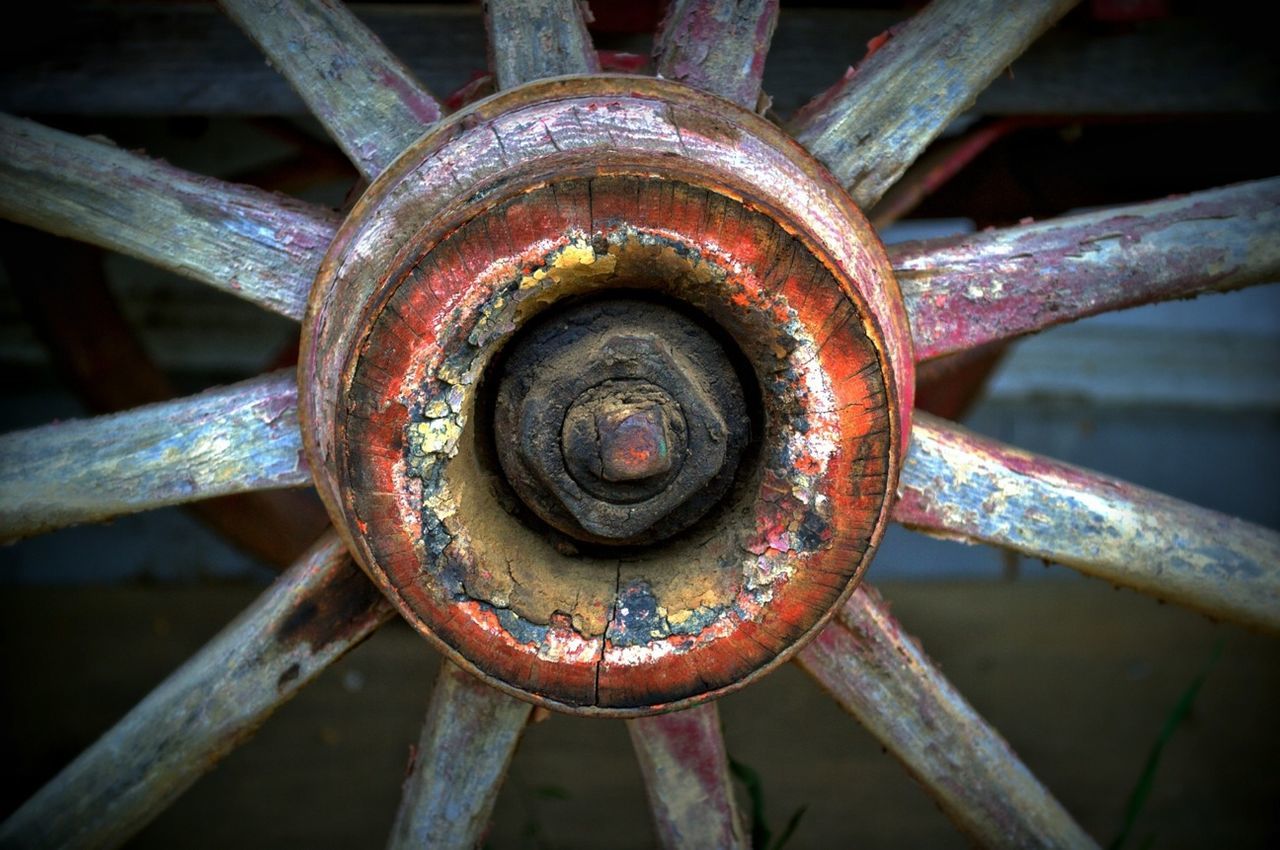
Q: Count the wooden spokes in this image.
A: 12